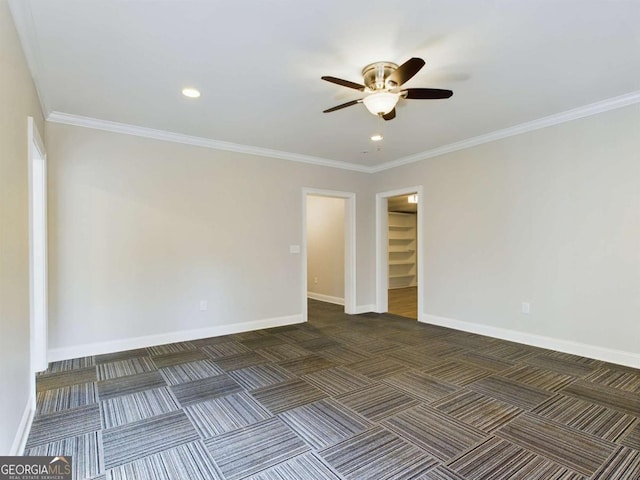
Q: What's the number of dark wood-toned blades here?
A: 5